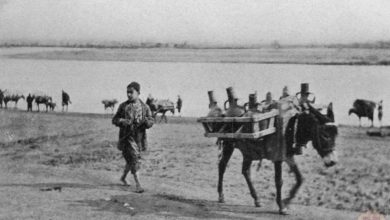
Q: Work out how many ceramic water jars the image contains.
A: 6